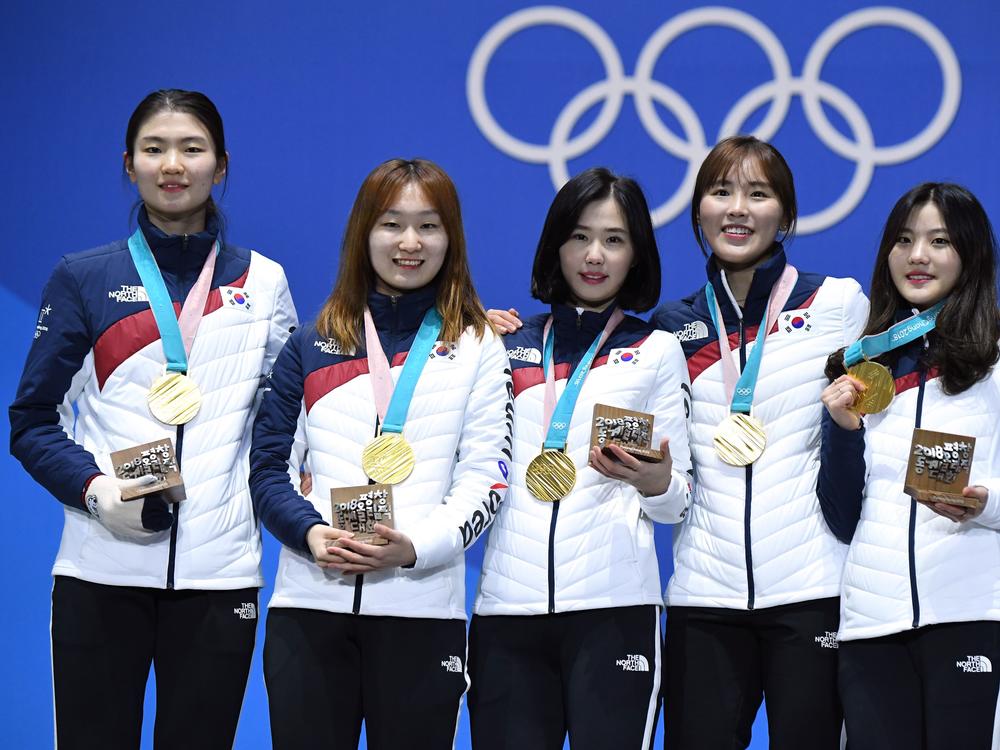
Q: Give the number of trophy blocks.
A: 4